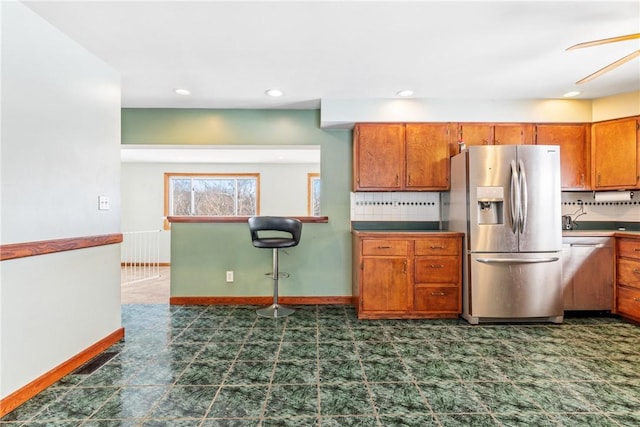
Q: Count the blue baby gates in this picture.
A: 0